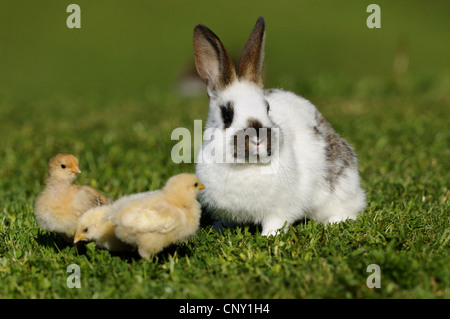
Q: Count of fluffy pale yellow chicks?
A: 3